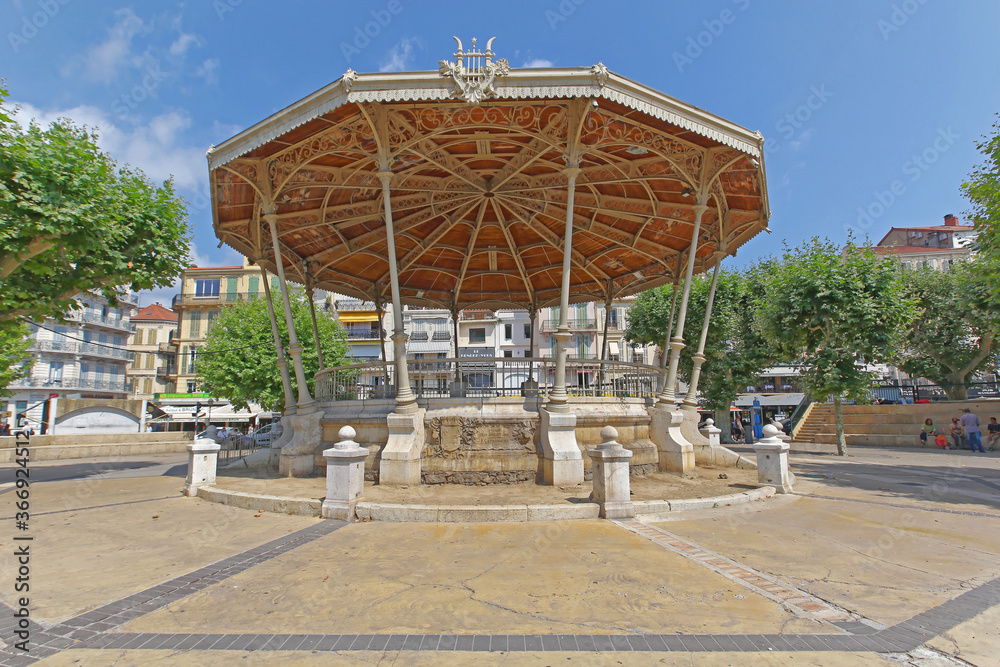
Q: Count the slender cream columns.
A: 12